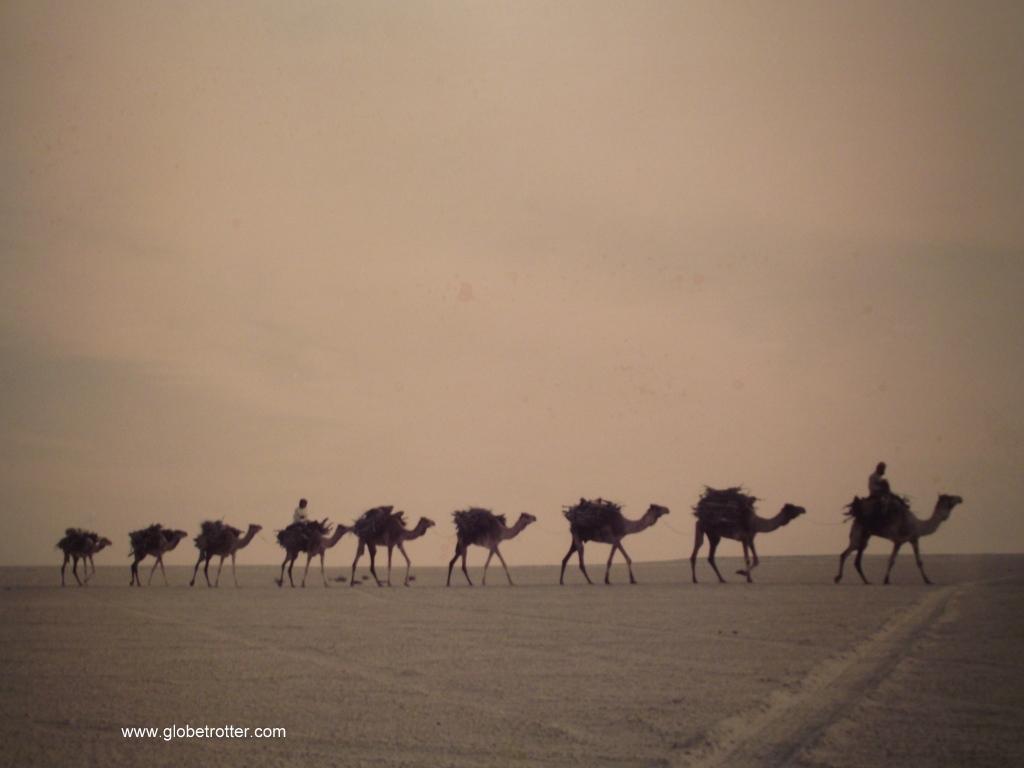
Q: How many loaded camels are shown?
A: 9